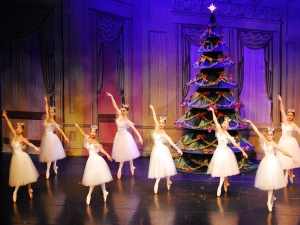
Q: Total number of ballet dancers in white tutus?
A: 8